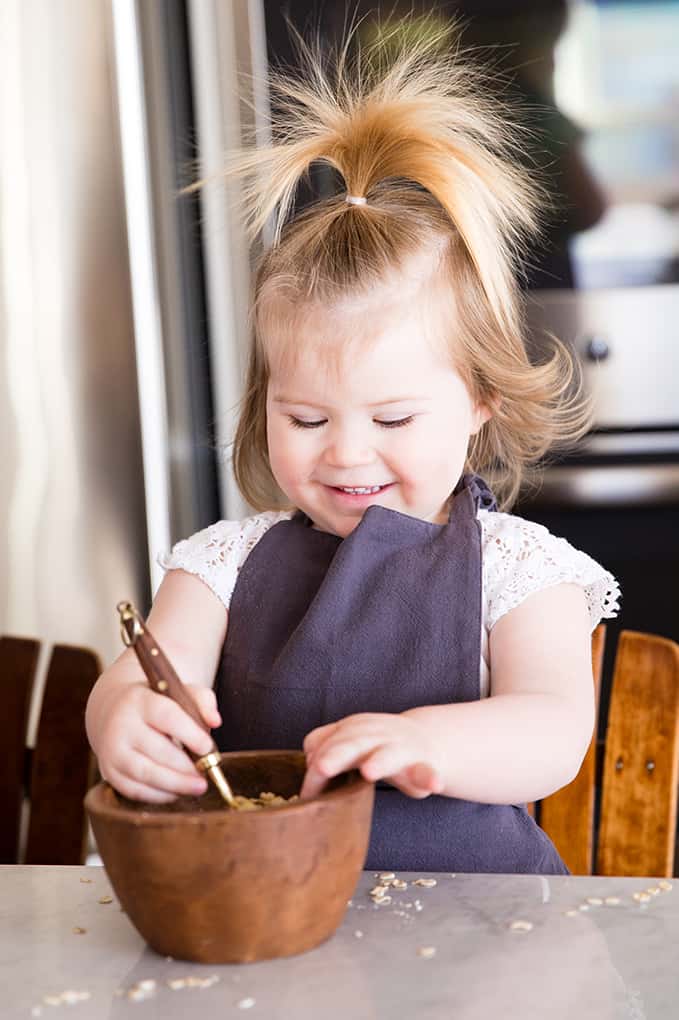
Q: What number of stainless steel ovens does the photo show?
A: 1